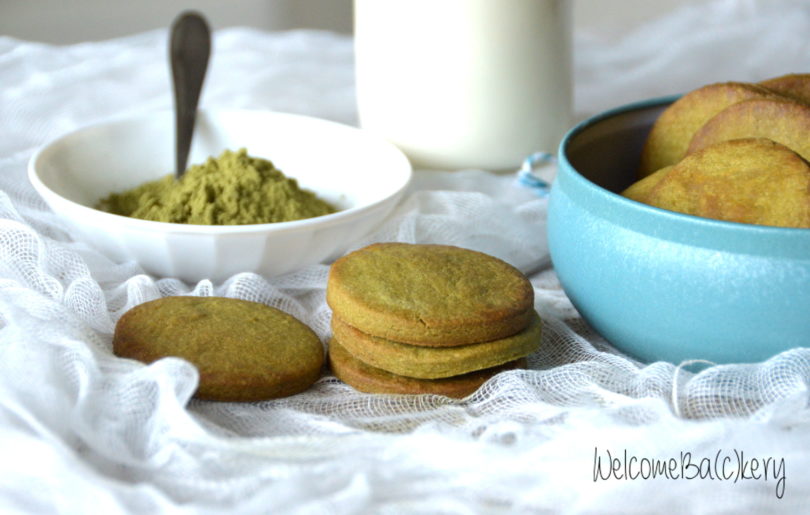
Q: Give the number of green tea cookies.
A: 9